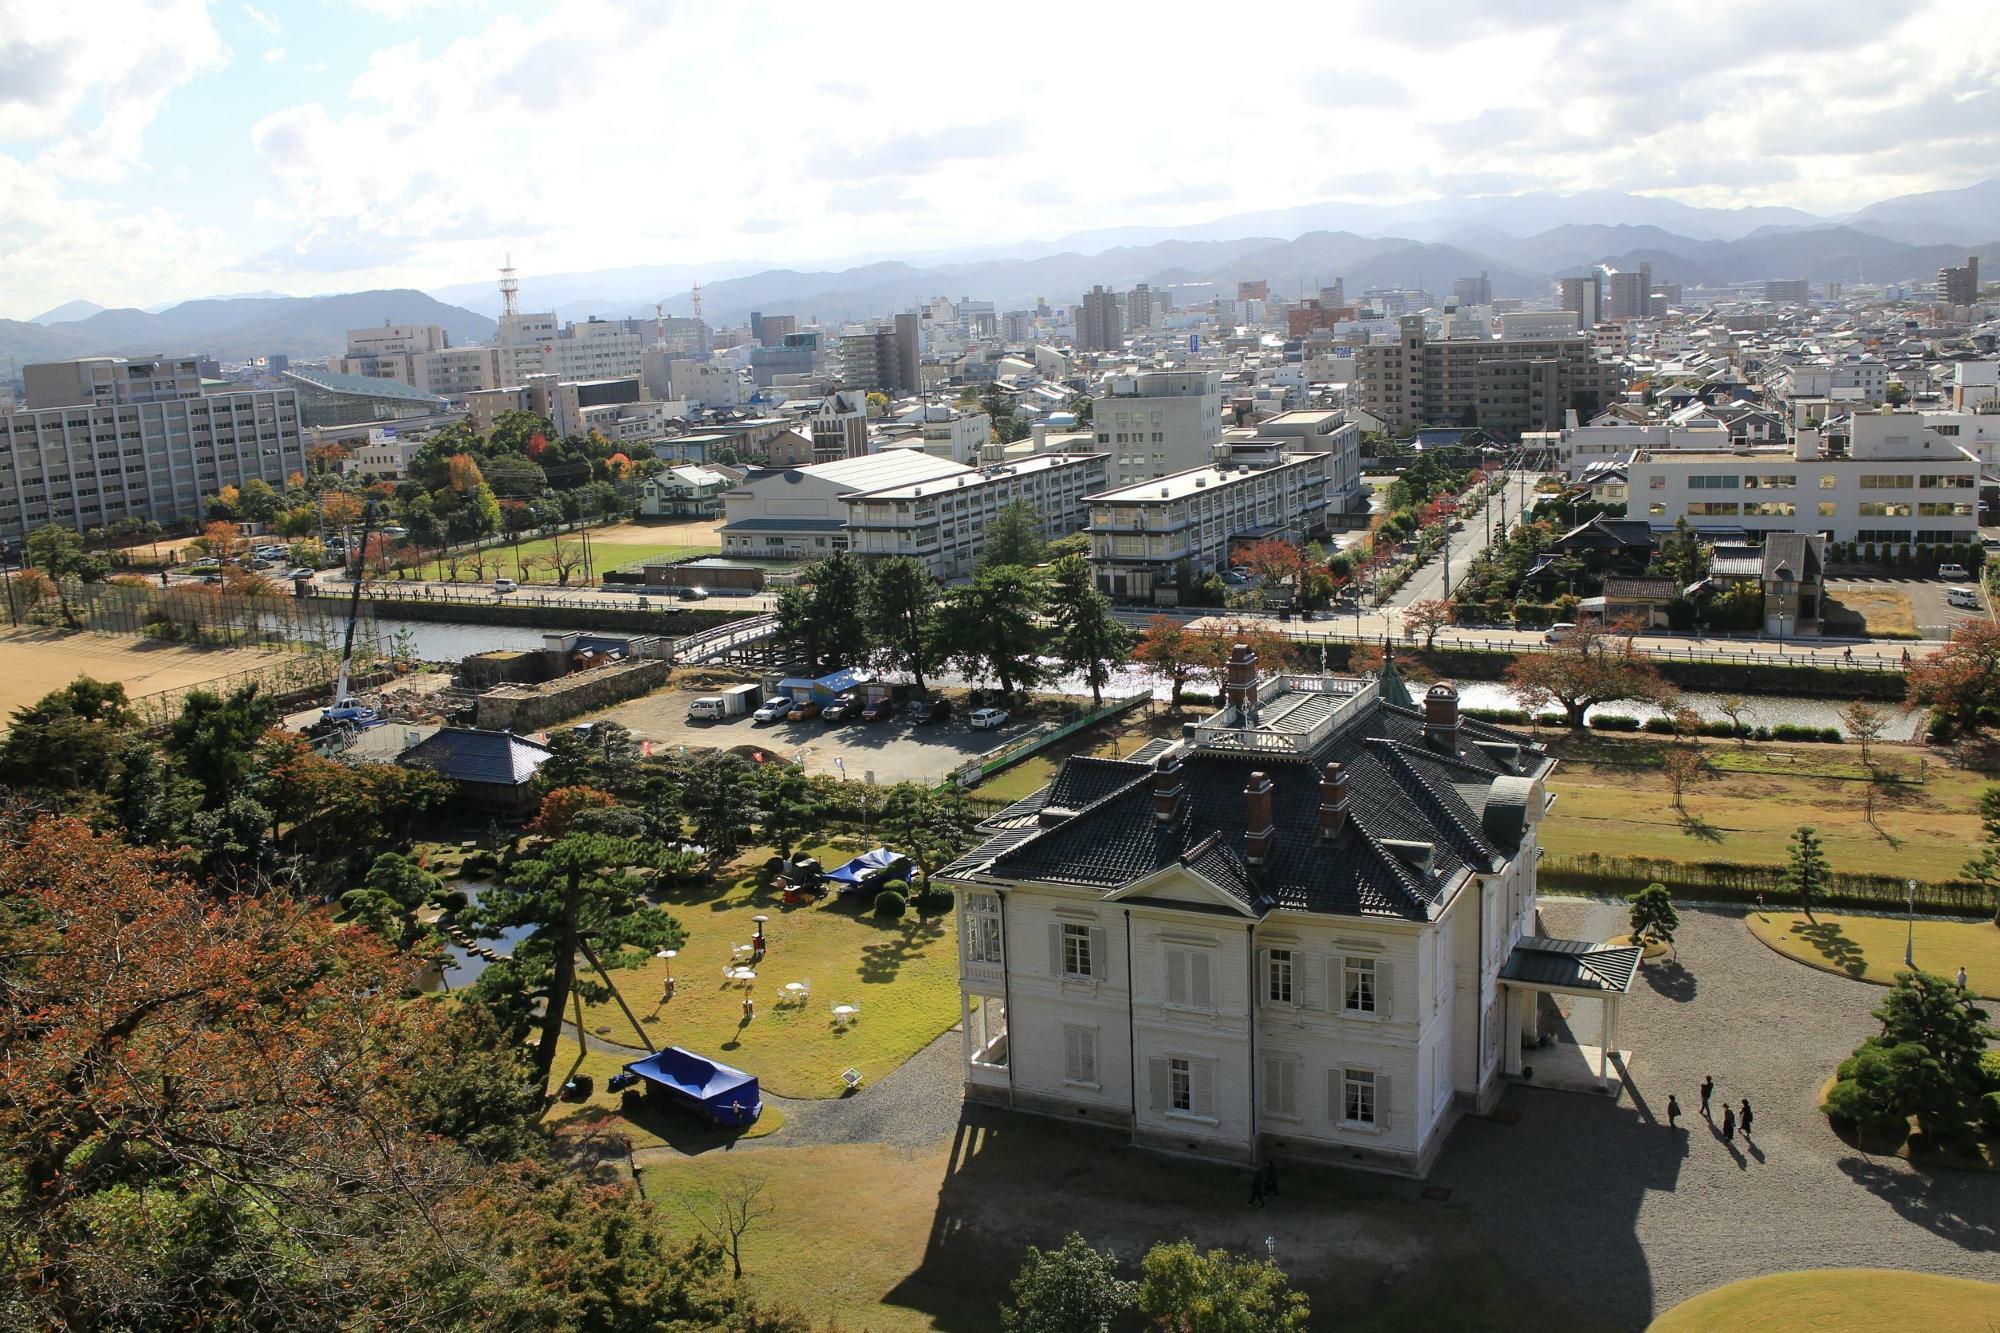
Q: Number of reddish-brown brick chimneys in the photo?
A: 5